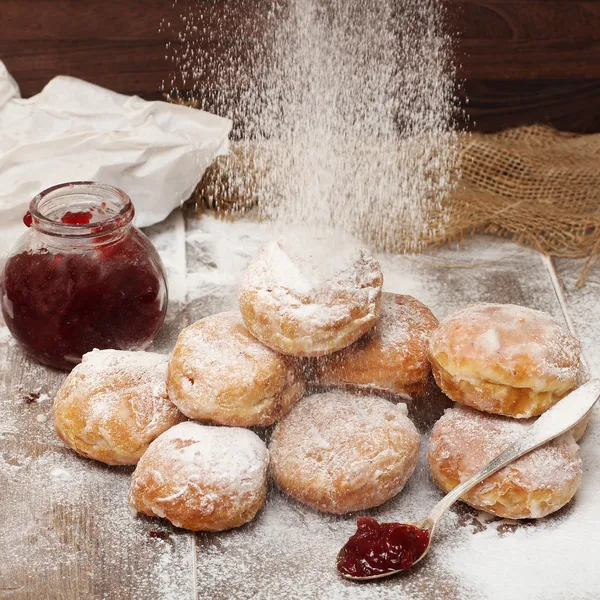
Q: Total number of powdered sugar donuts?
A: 8